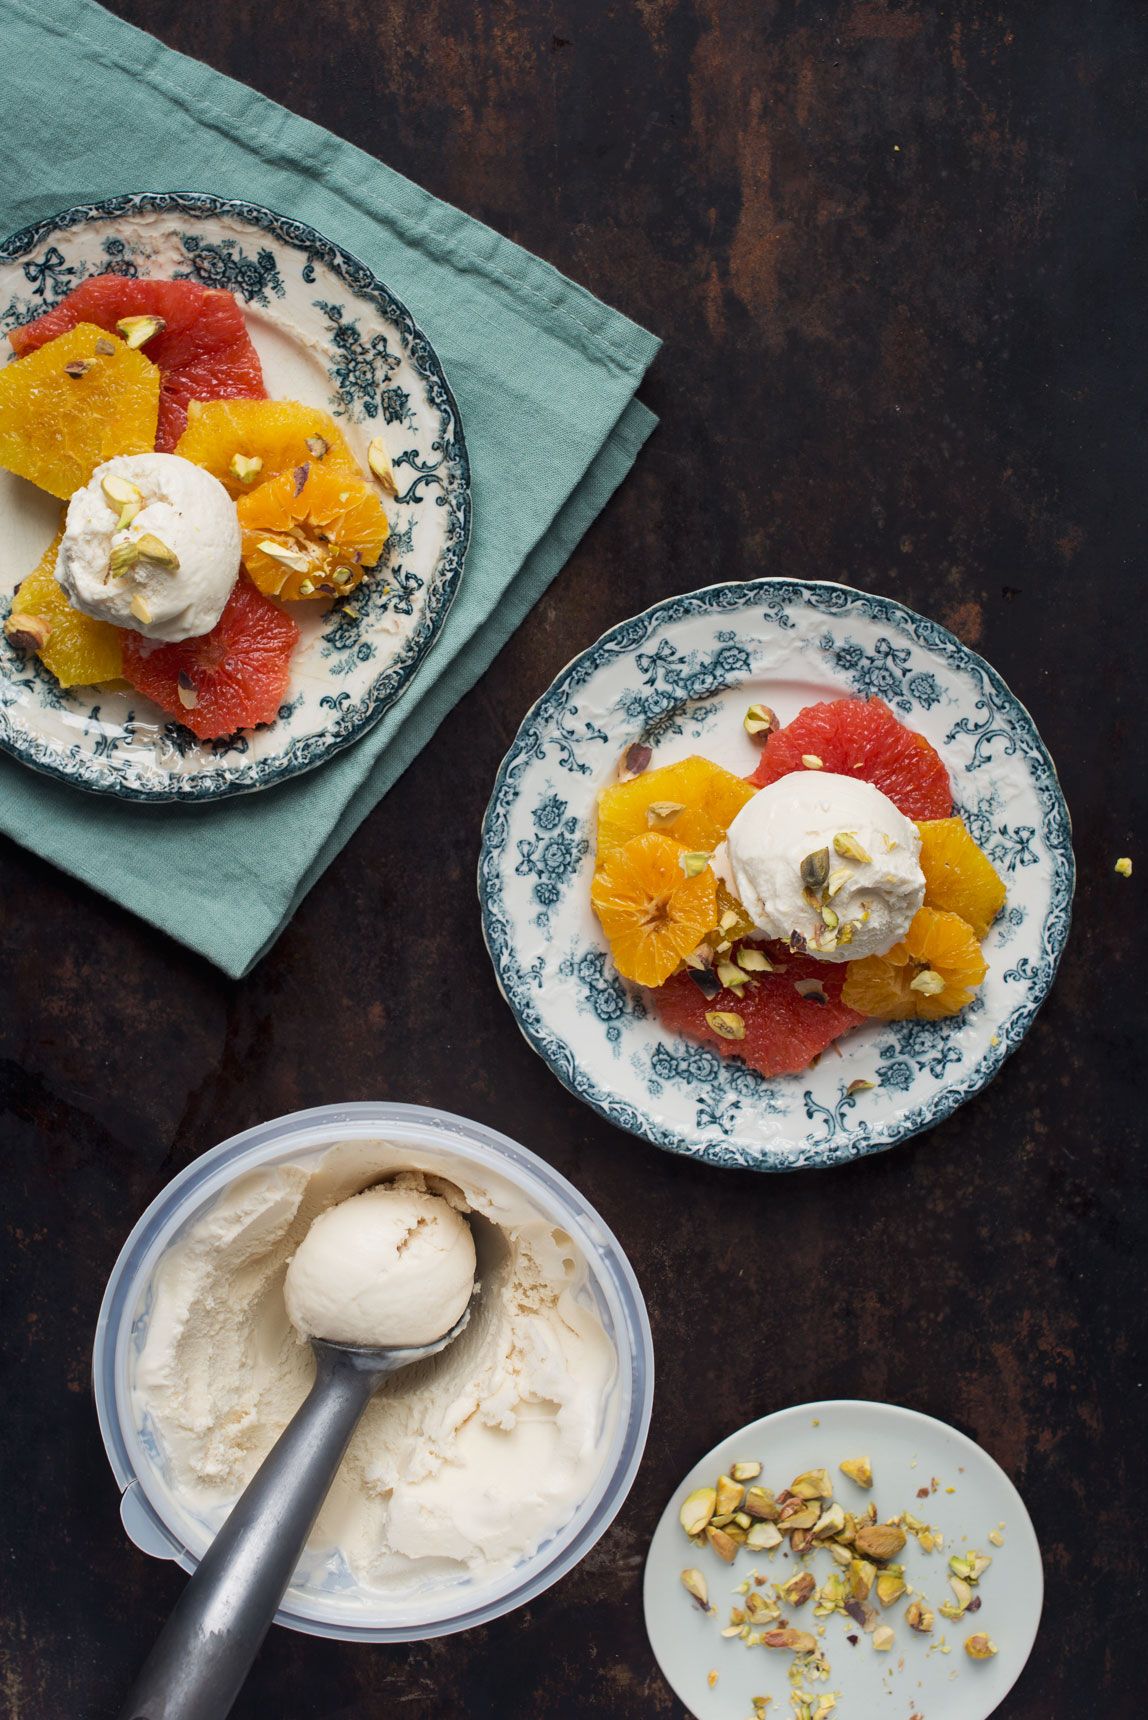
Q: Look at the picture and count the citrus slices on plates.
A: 12